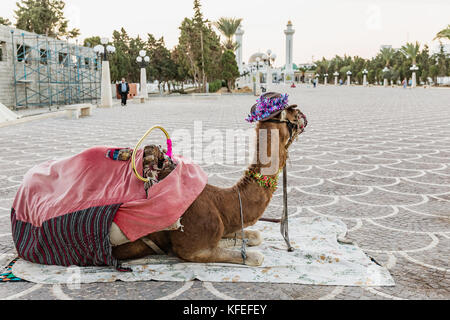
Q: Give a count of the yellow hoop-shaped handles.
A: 1